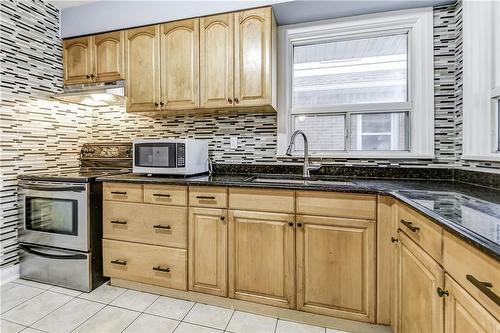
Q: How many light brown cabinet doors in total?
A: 11